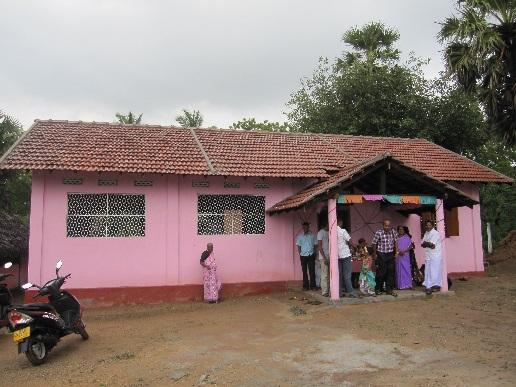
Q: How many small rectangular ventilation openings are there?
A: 6